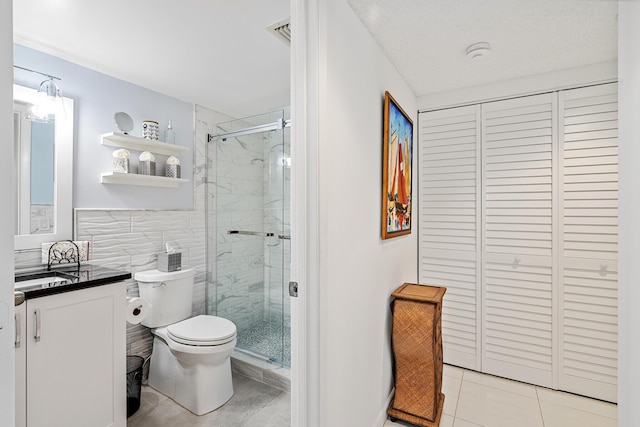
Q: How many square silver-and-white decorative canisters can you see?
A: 3